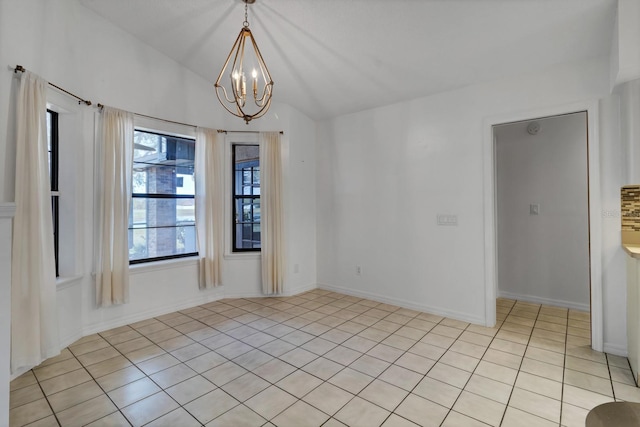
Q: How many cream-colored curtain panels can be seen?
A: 4